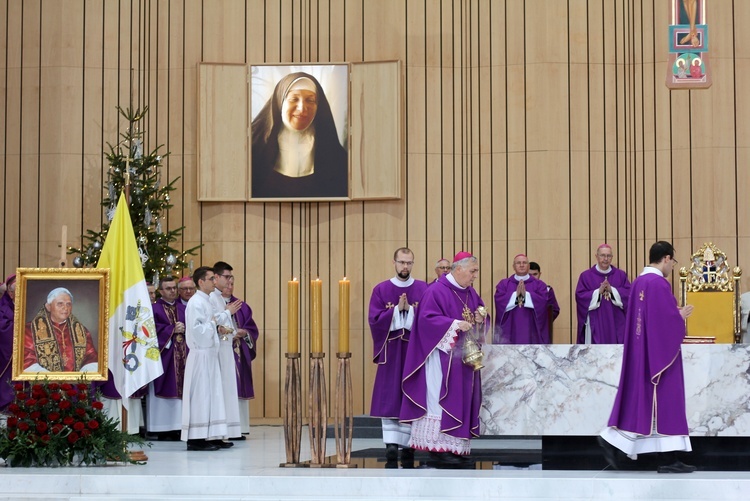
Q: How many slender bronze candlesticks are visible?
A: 3